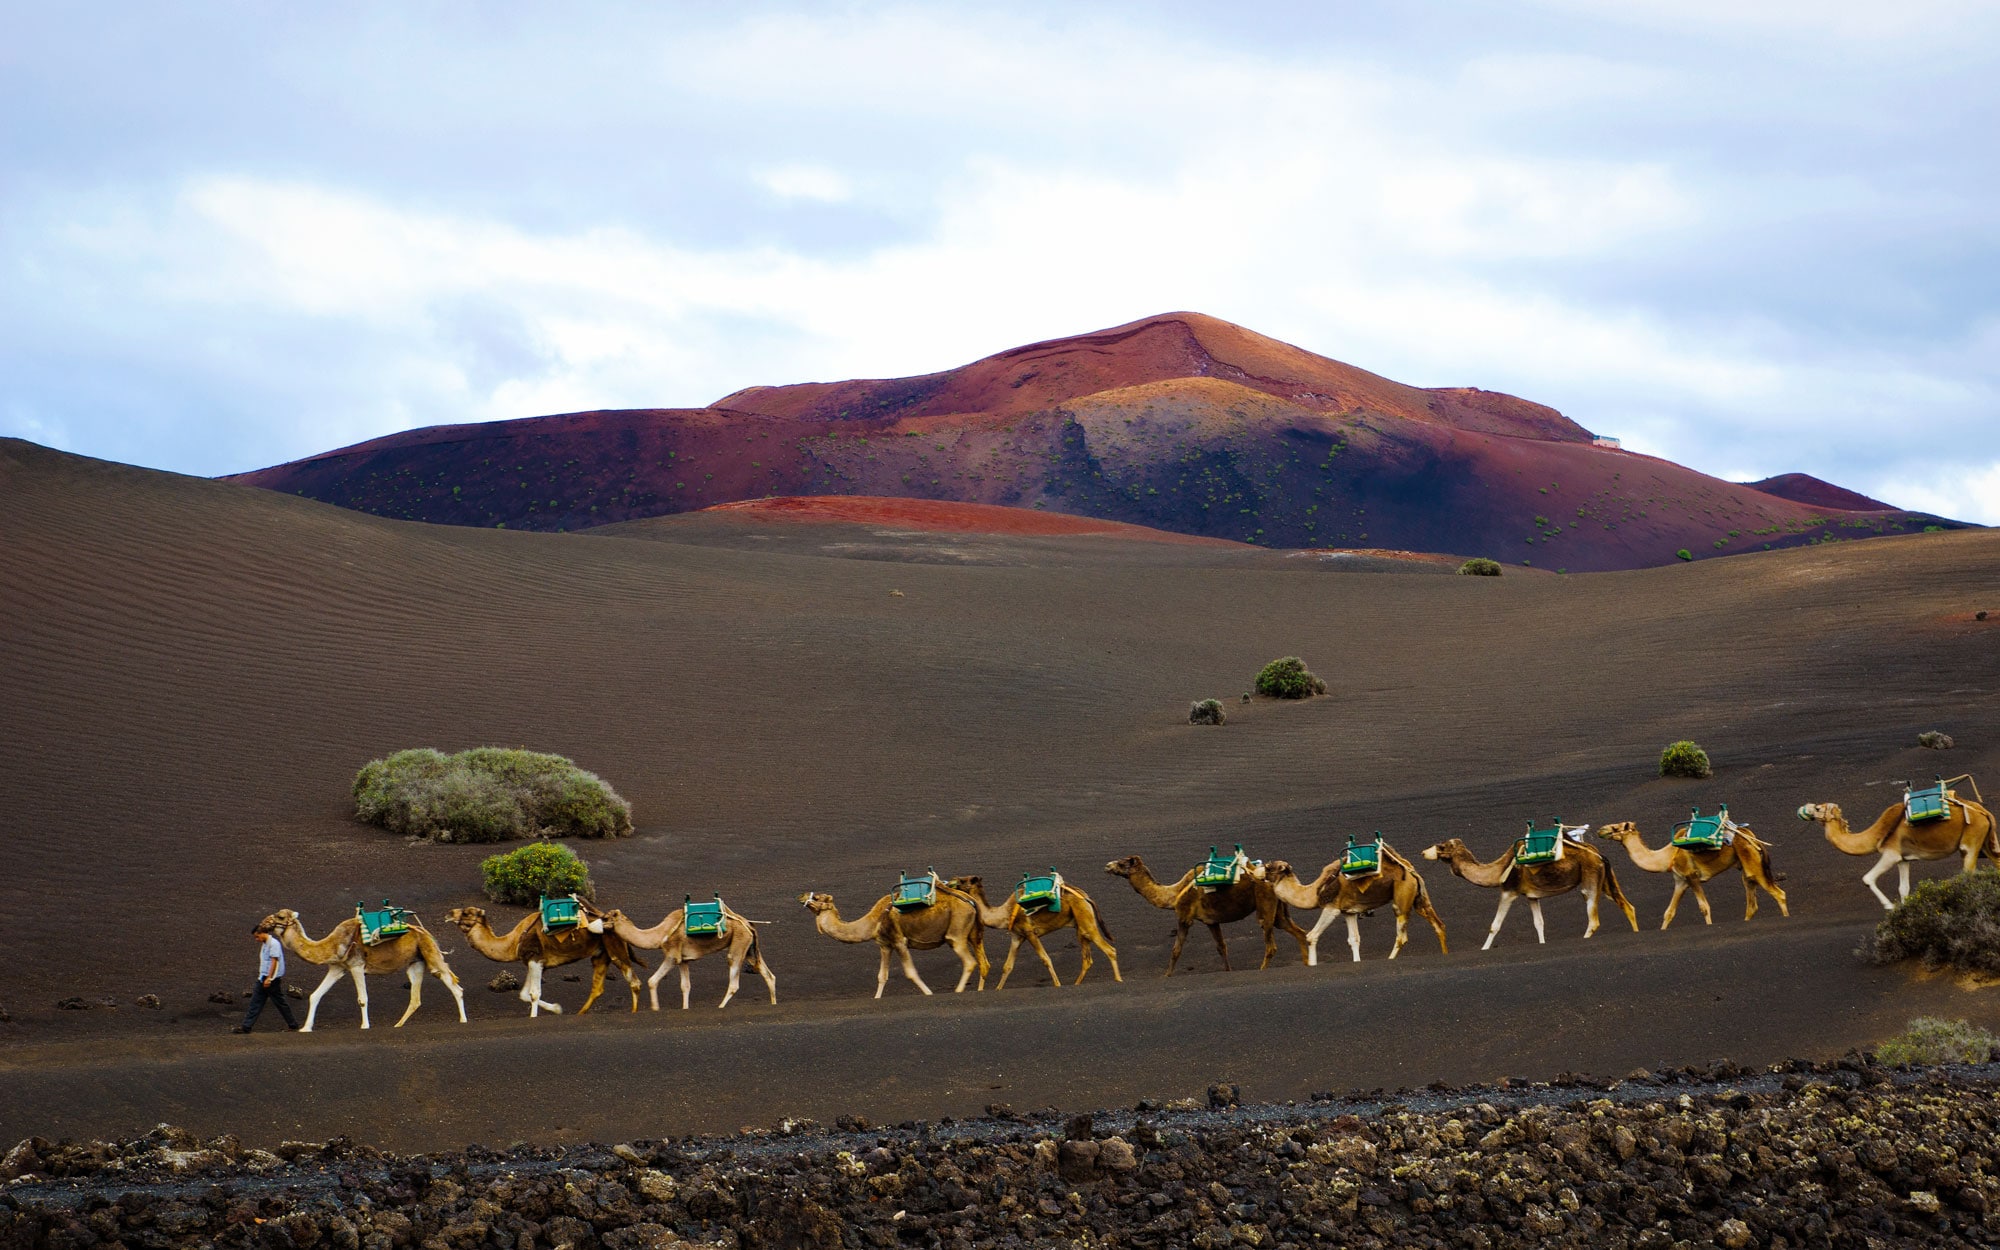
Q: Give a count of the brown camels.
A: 10